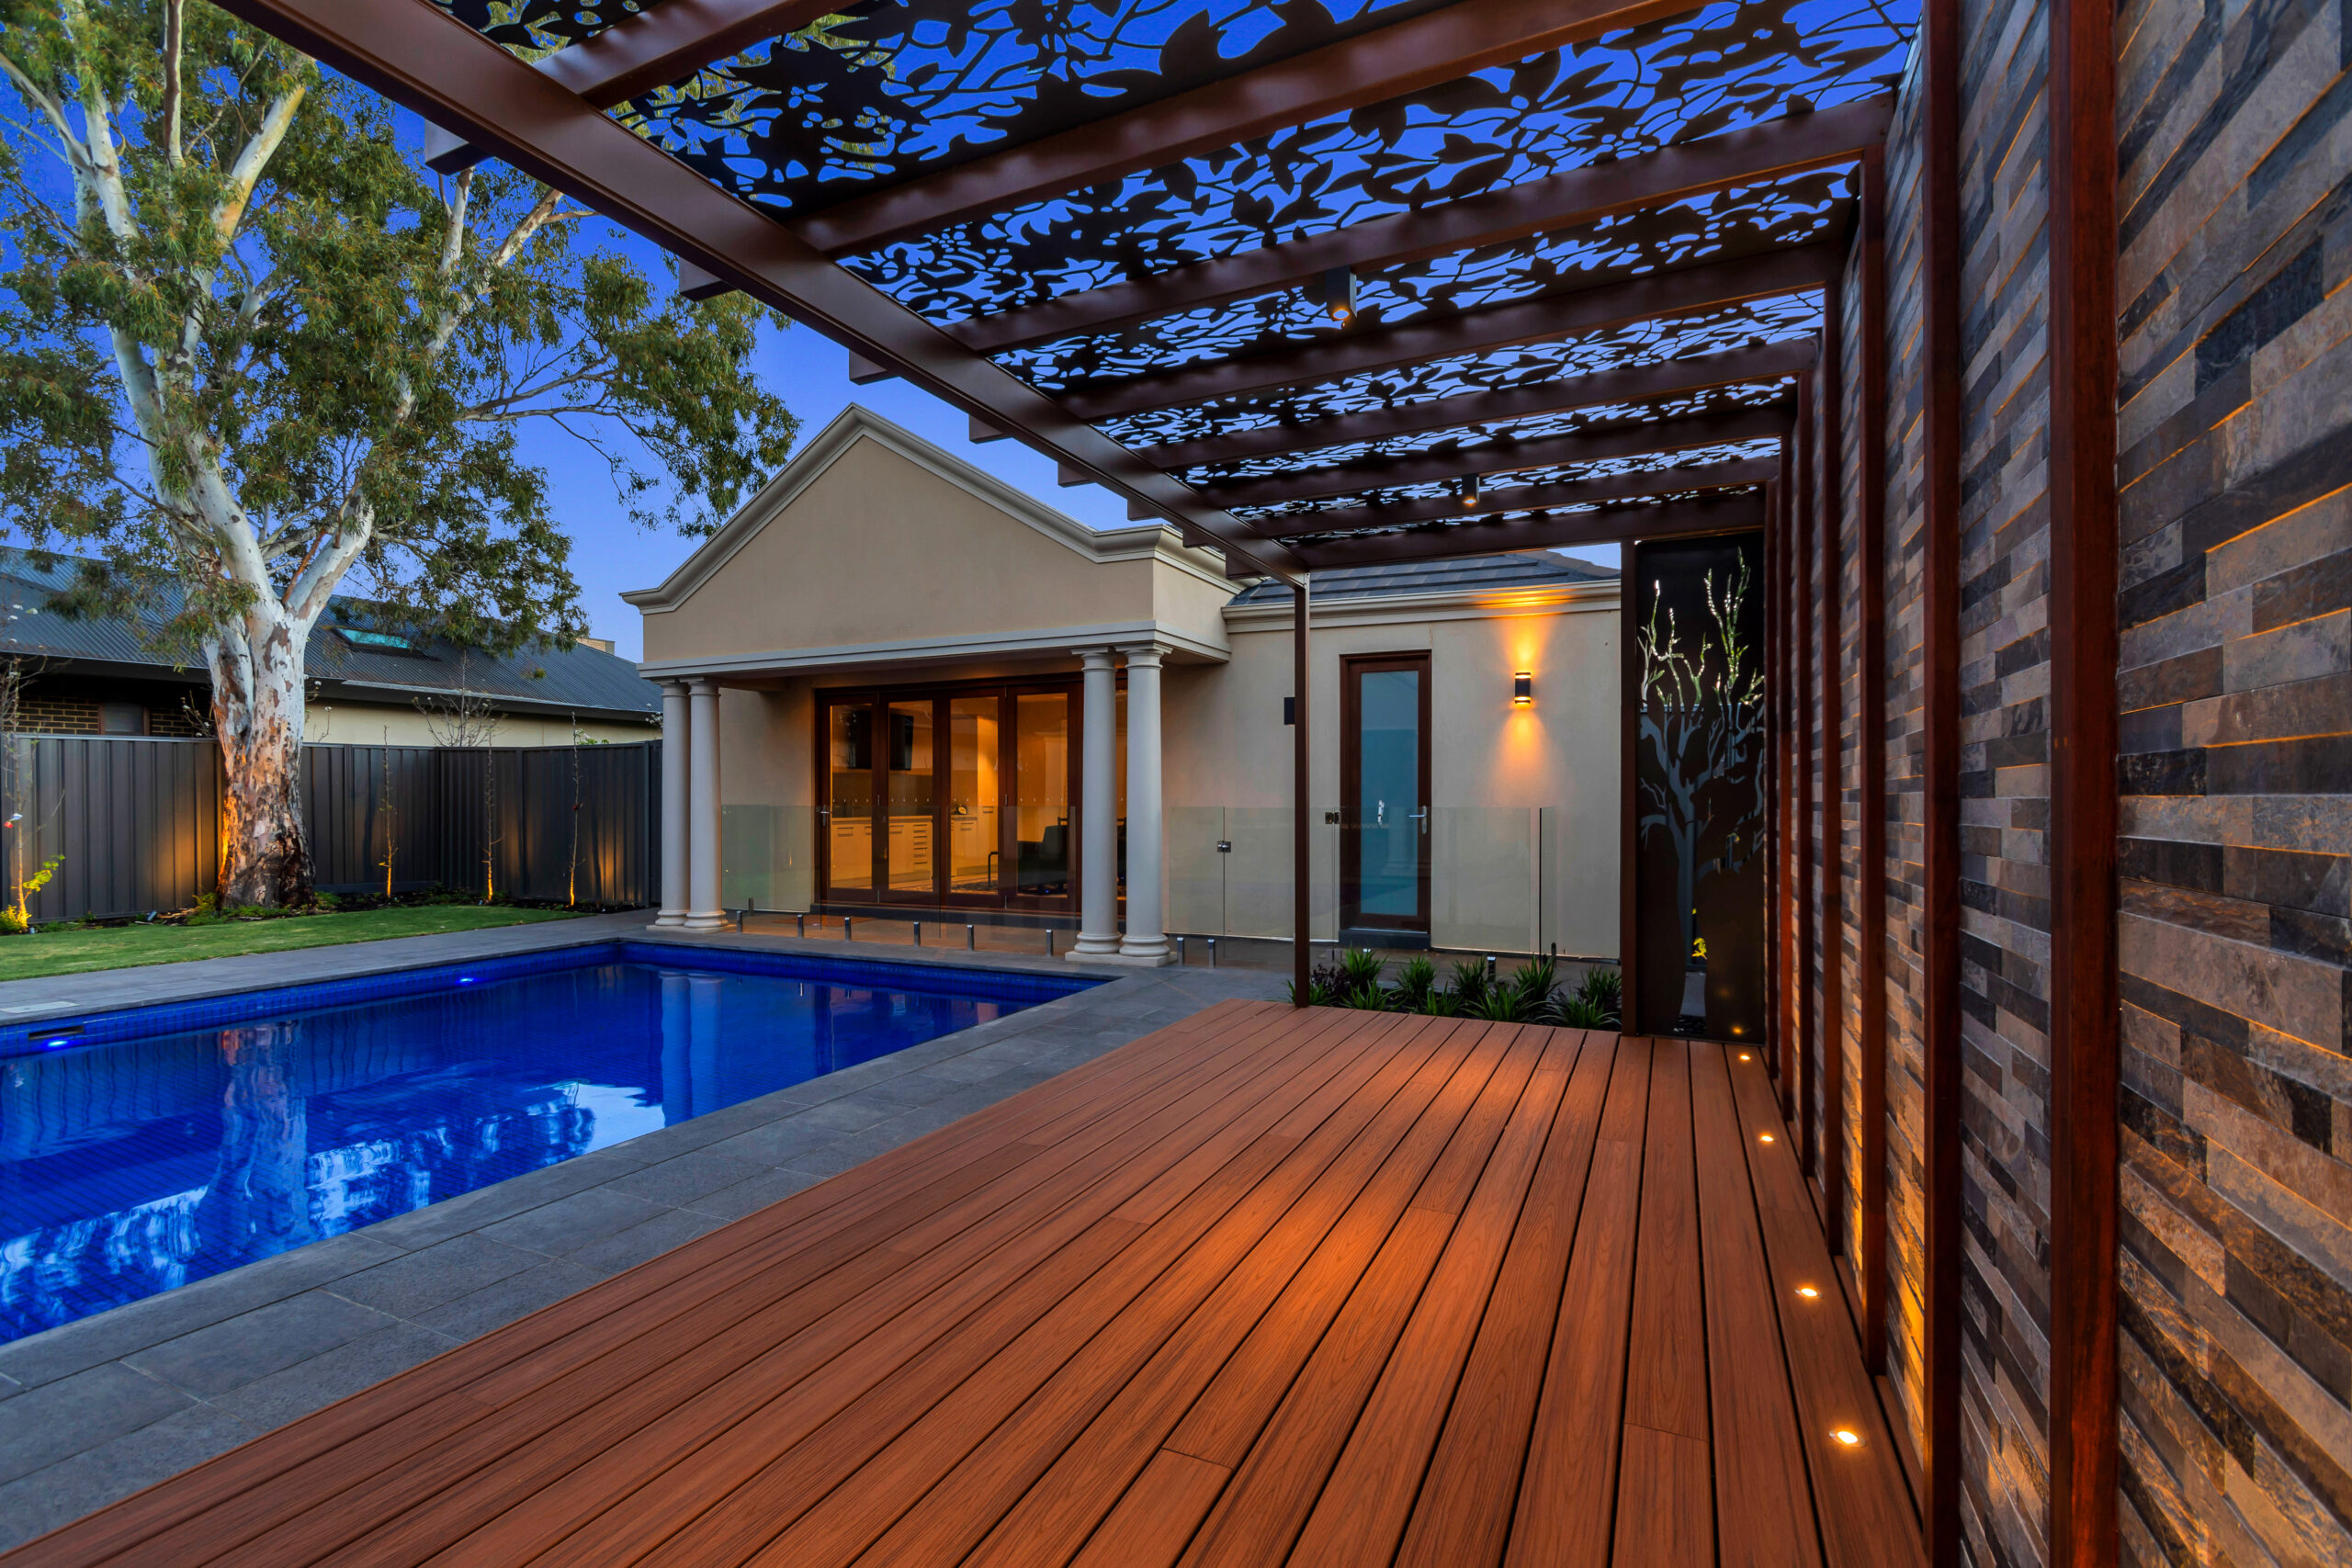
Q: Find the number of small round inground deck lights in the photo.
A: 4